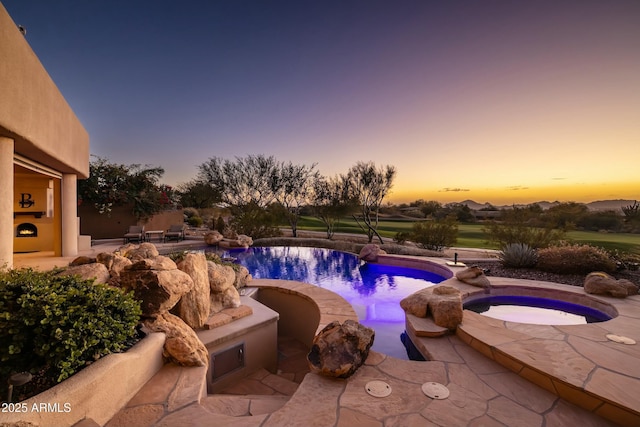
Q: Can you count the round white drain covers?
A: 3